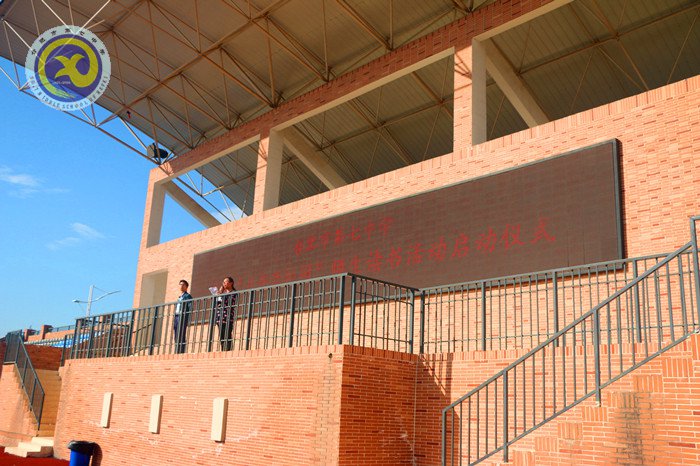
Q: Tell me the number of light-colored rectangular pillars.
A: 3